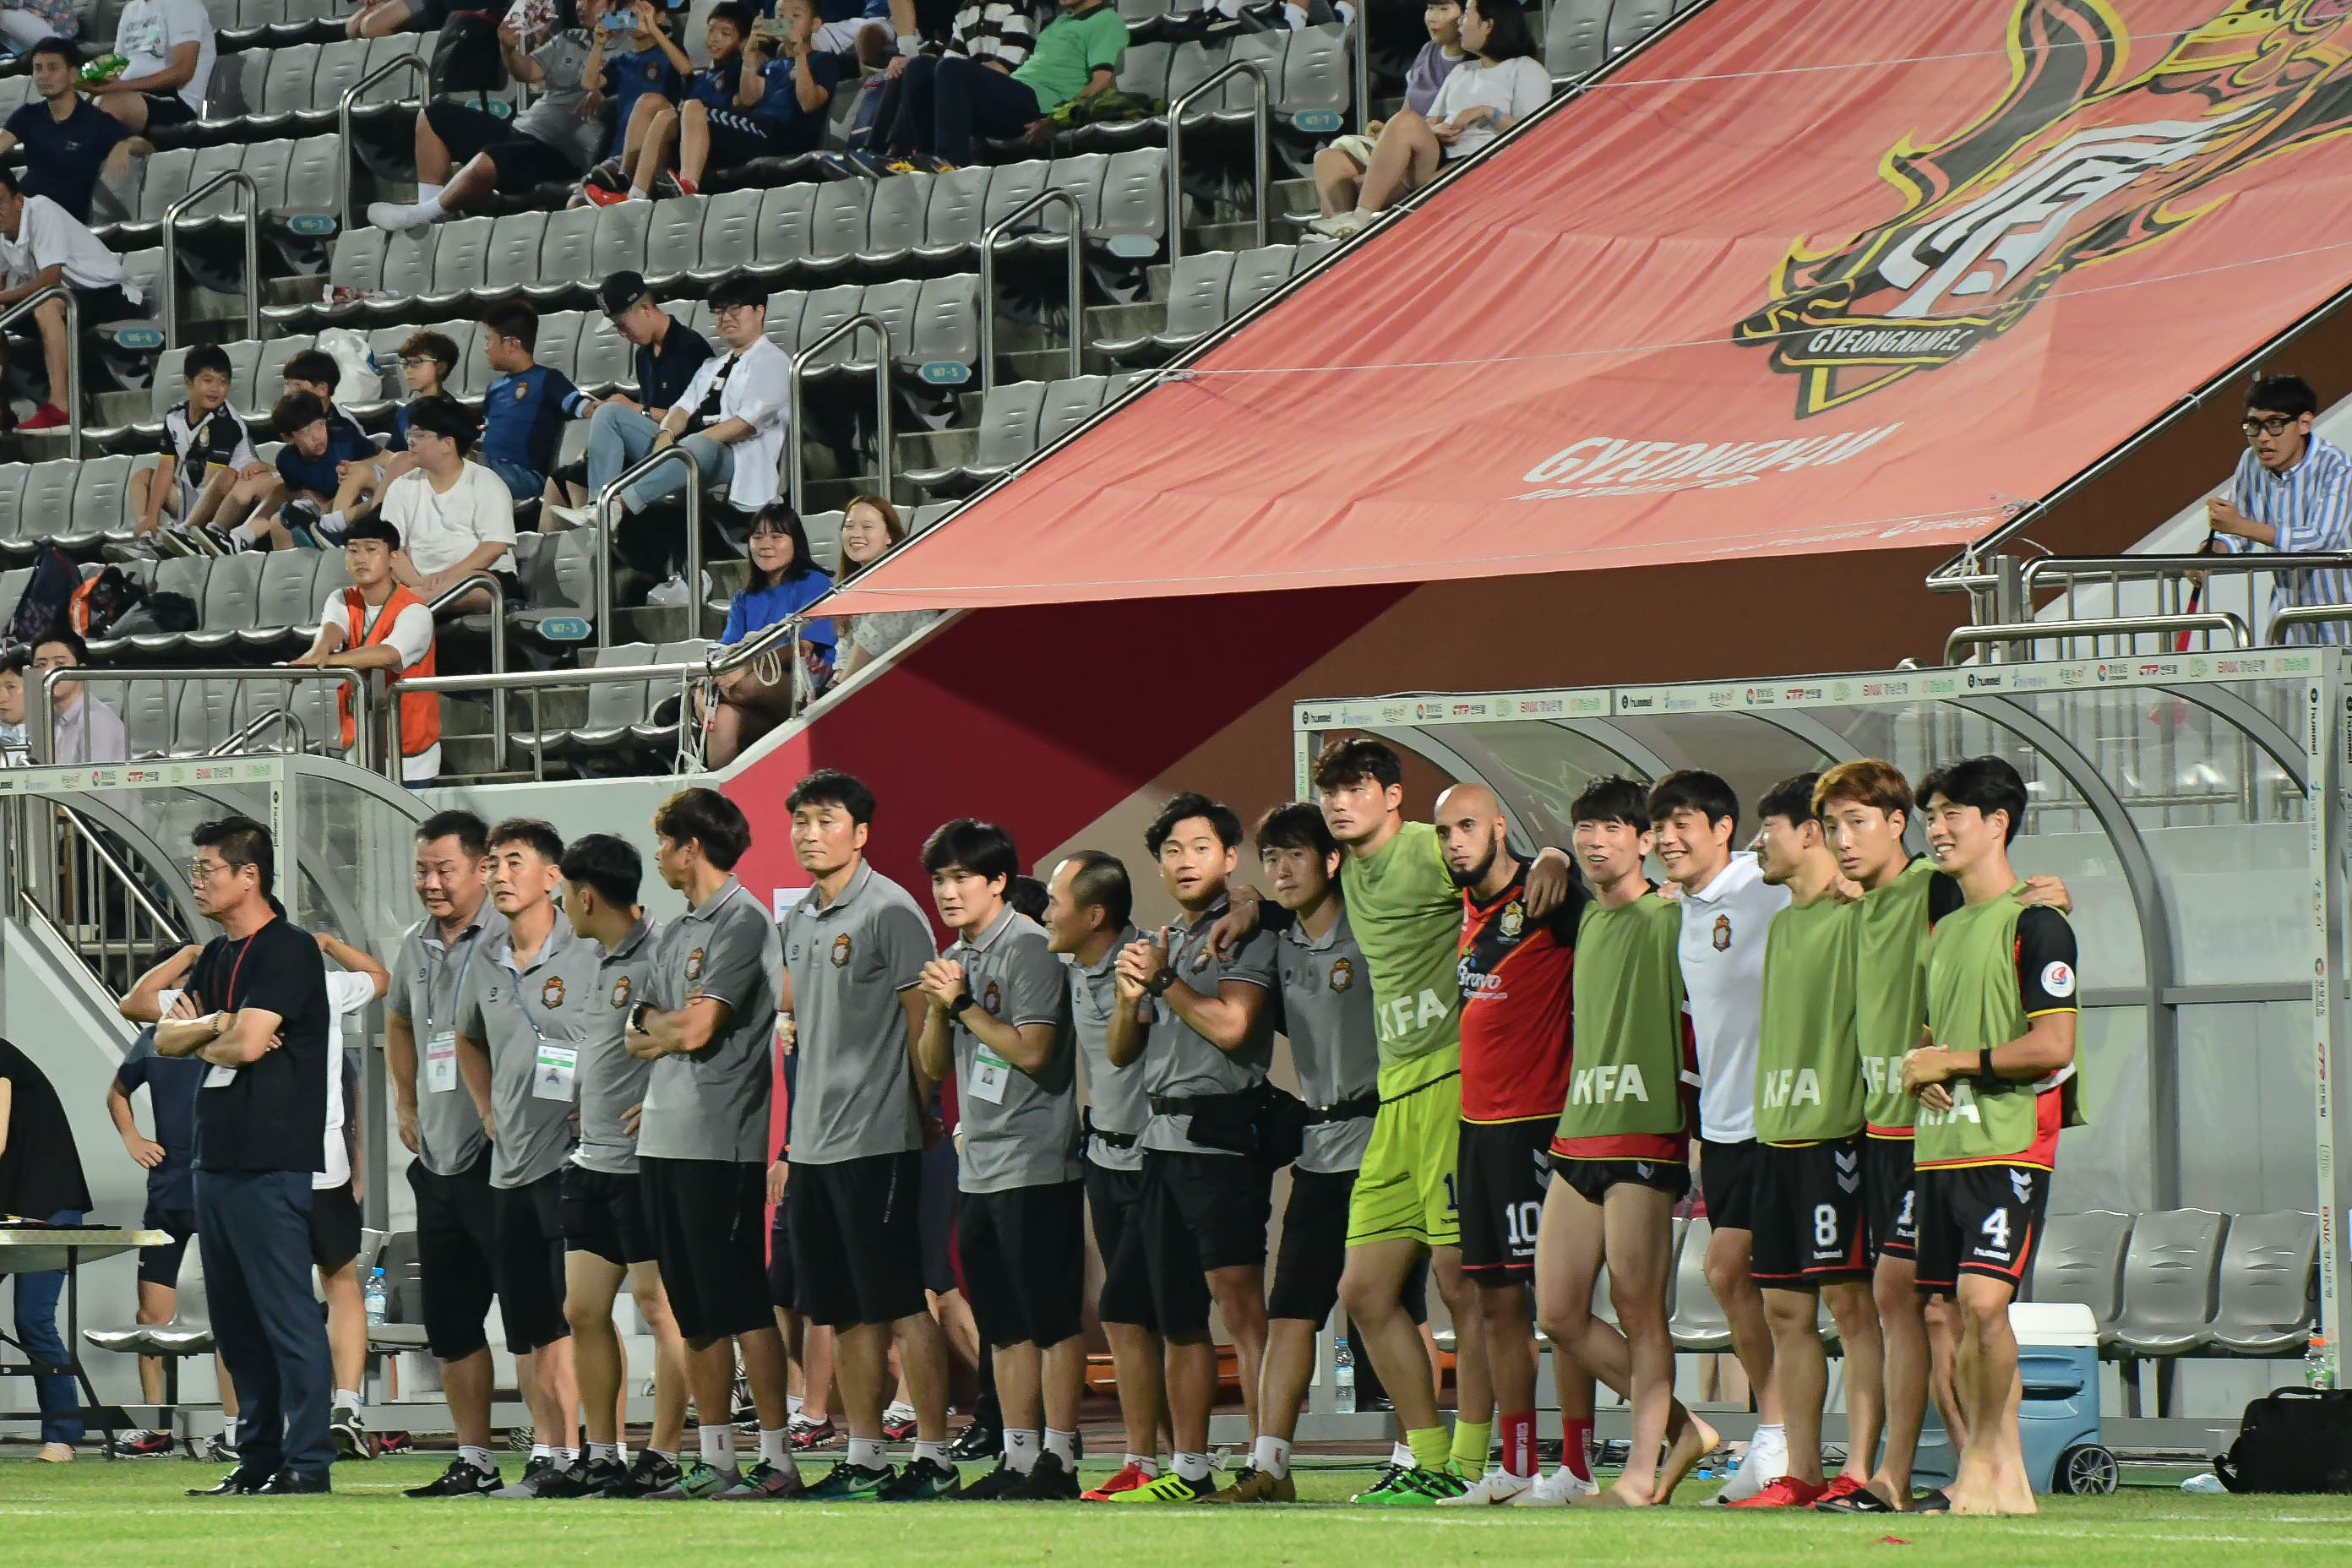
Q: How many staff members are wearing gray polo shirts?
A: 9